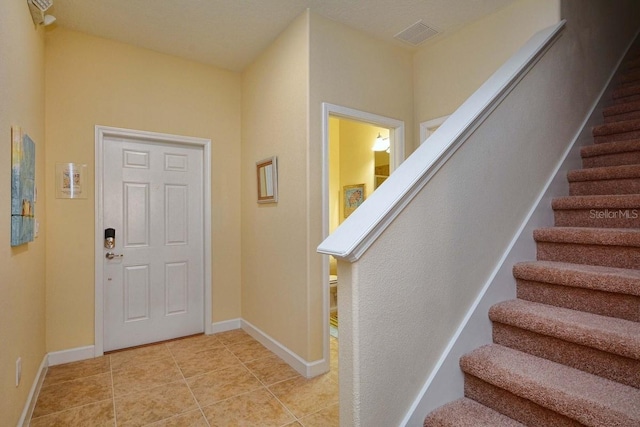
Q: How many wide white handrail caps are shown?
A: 1